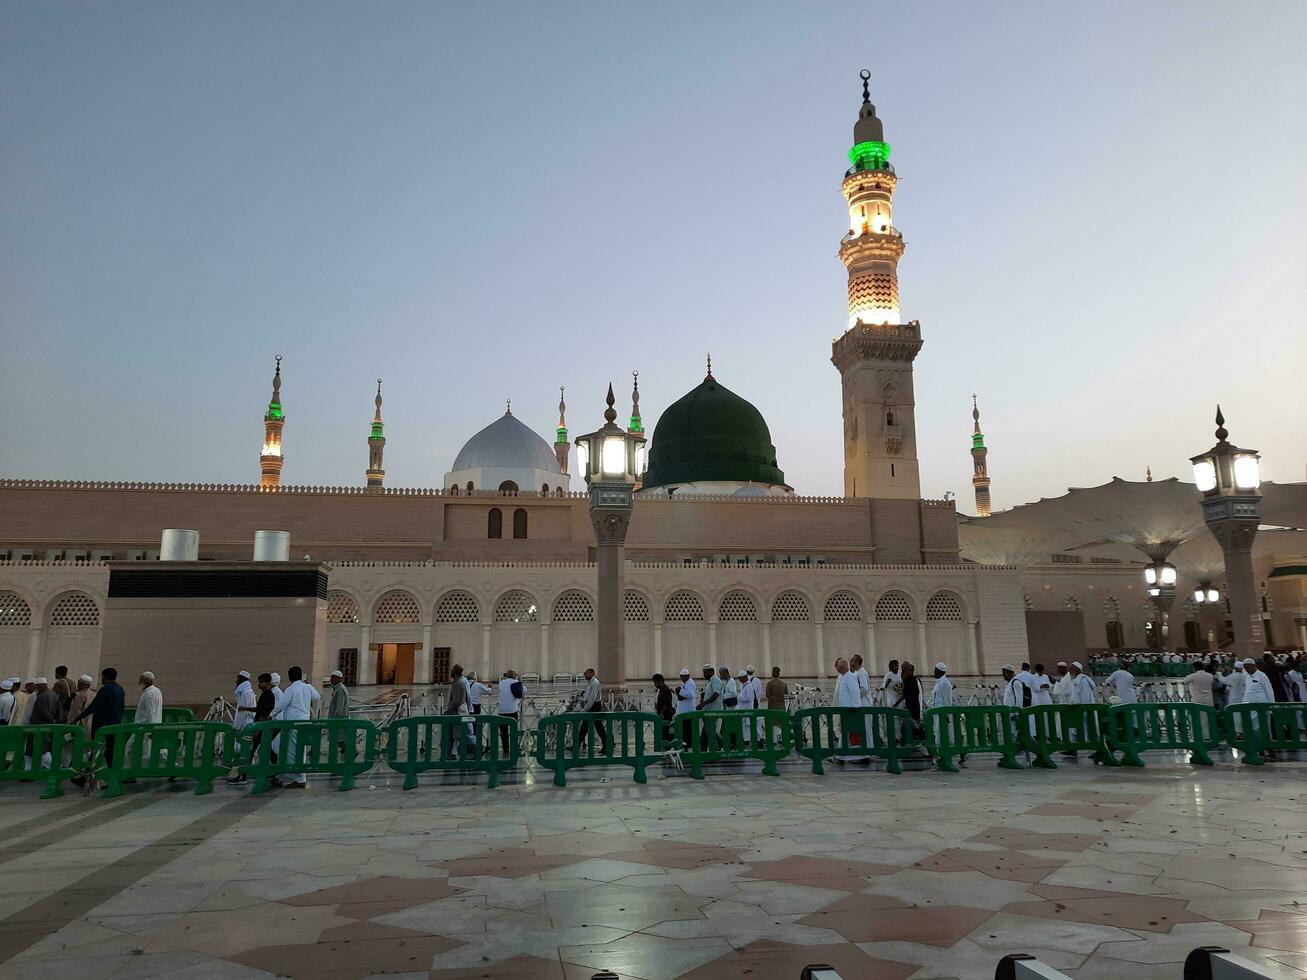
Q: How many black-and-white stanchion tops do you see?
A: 4